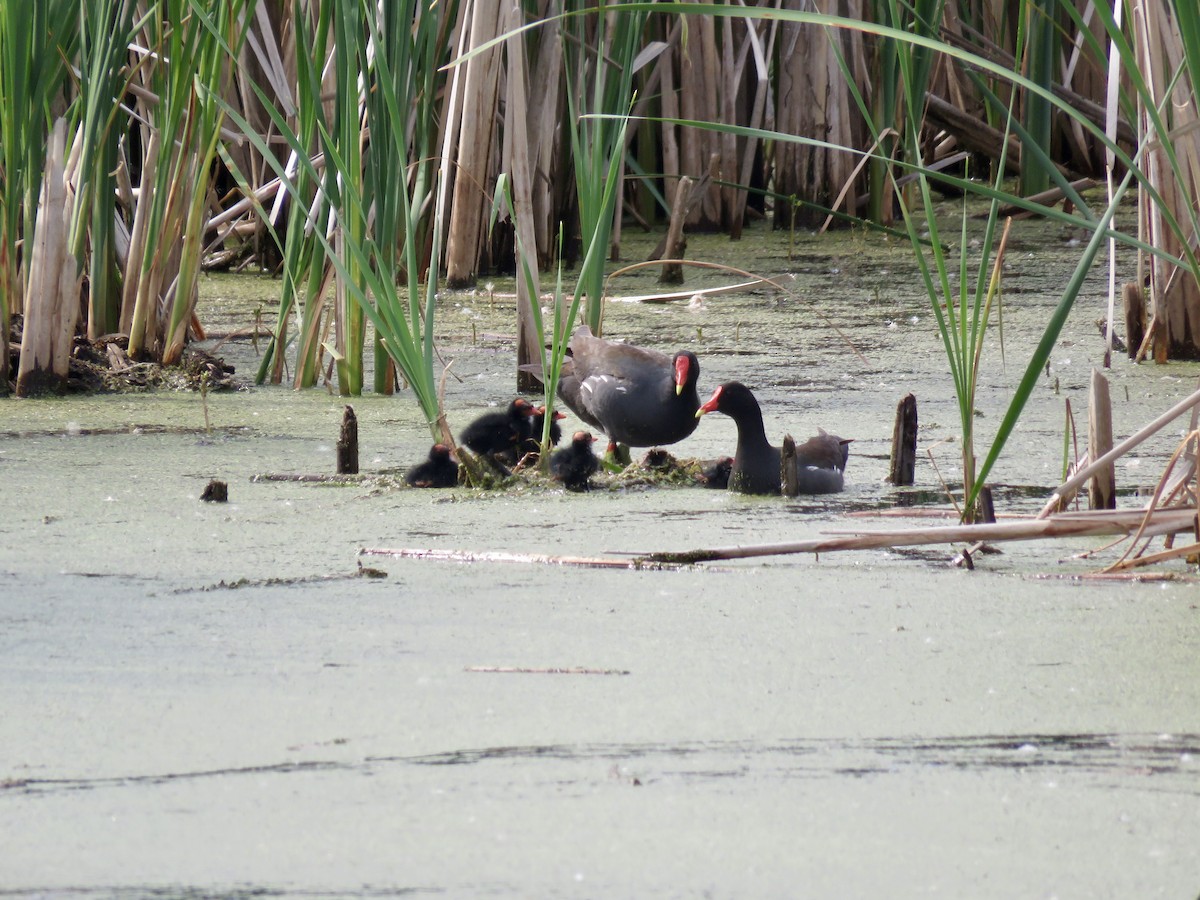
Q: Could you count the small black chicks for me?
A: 5